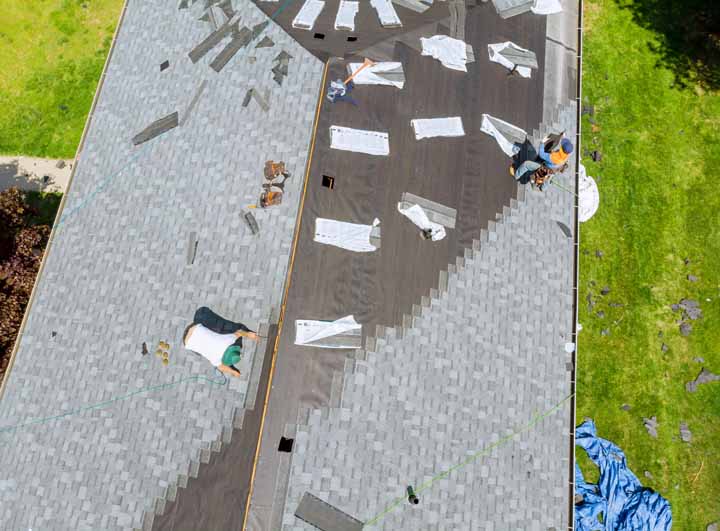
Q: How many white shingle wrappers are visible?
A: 13